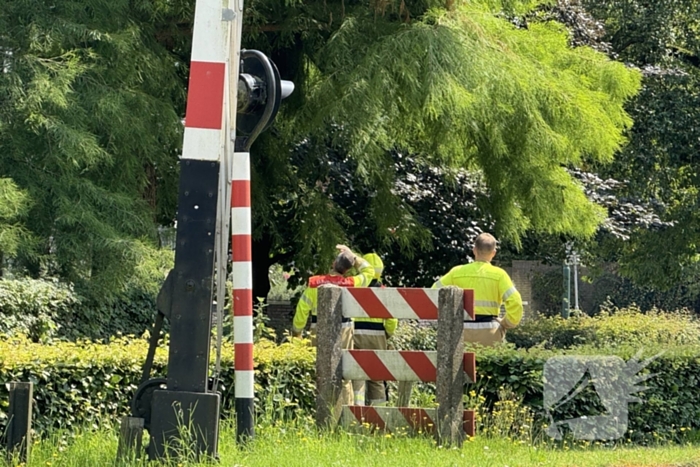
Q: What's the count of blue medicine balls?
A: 0